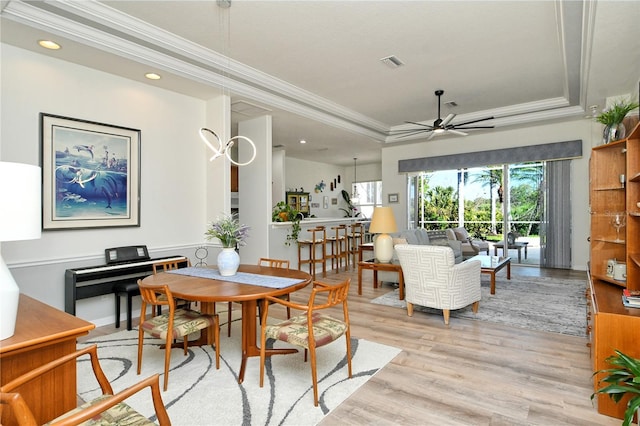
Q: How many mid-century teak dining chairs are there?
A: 5